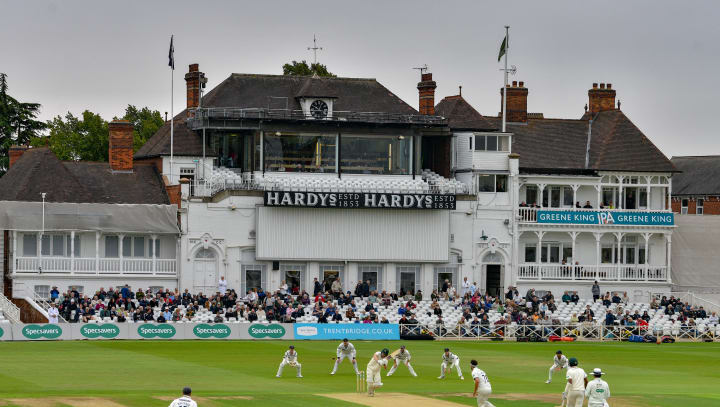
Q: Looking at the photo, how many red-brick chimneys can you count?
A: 6